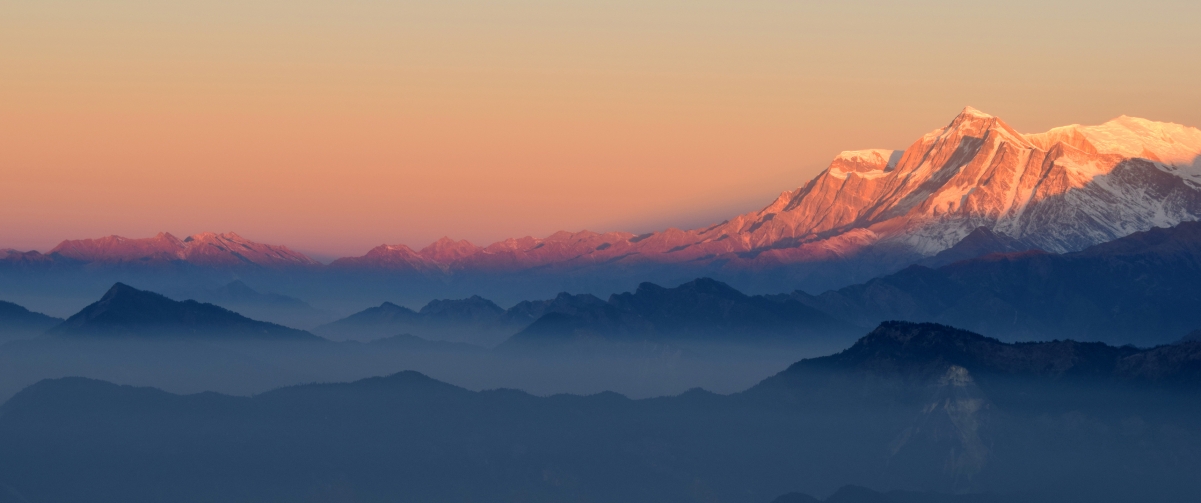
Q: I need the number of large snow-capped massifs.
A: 1